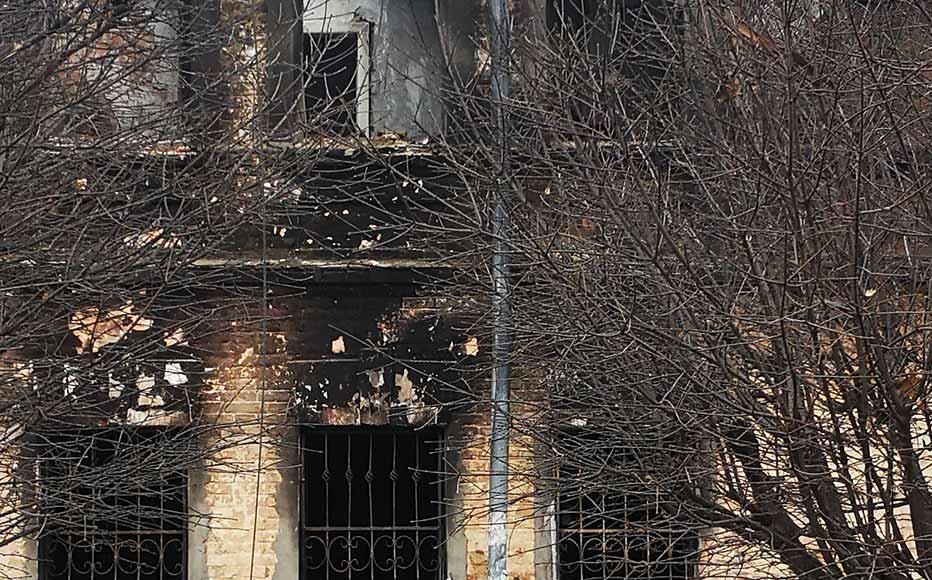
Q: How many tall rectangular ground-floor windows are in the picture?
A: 3